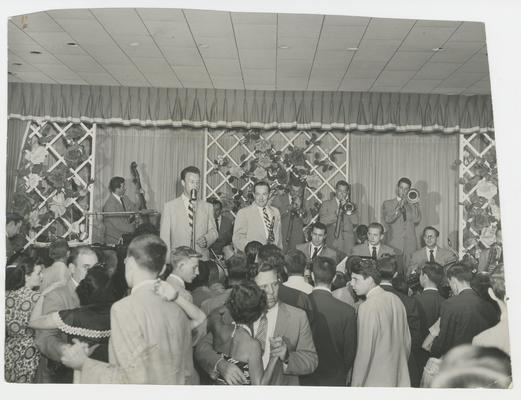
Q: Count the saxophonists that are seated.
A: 3